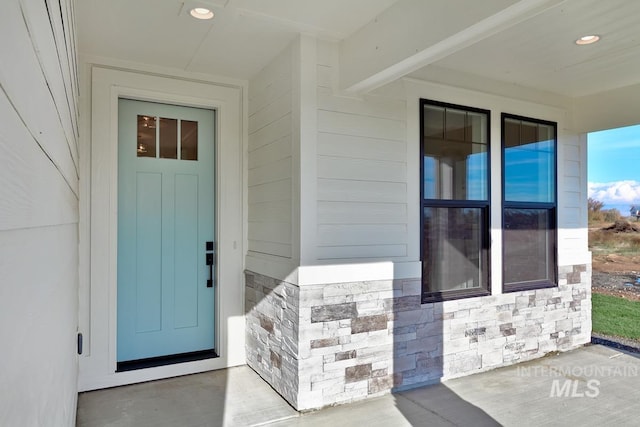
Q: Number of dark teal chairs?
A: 0